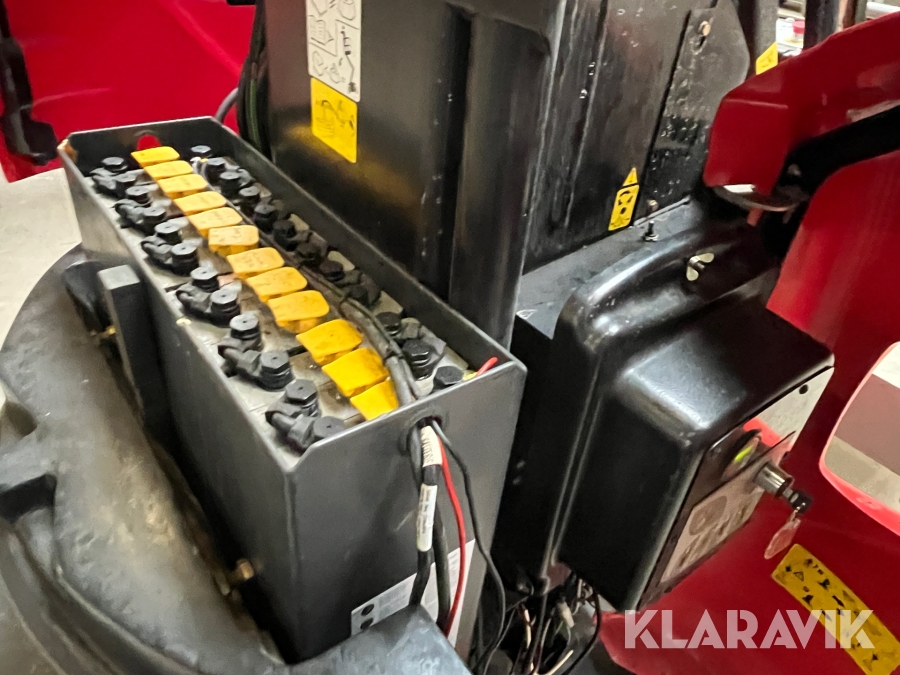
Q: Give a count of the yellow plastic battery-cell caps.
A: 12